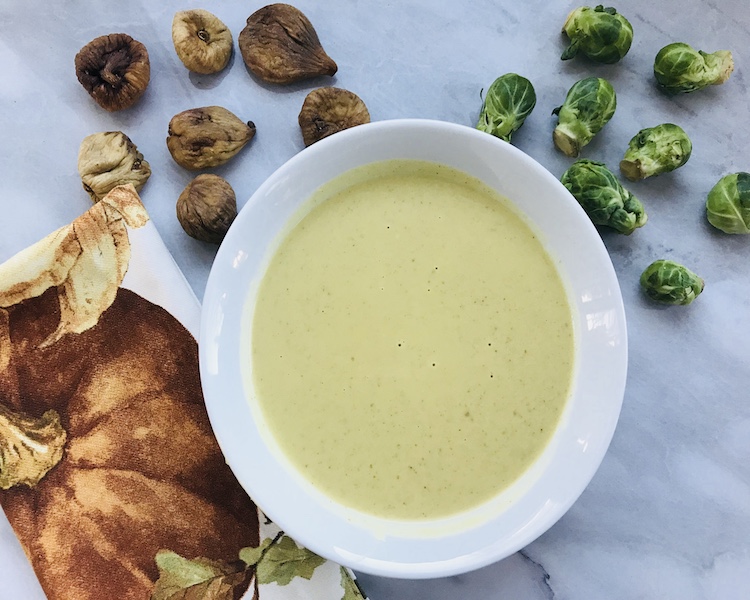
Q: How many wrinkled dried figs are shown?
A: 7